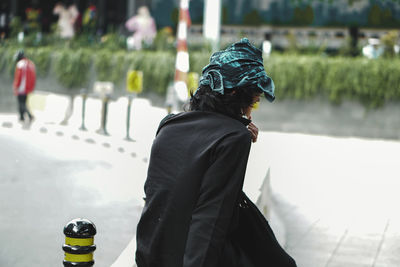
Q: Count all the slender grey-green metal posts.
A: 3